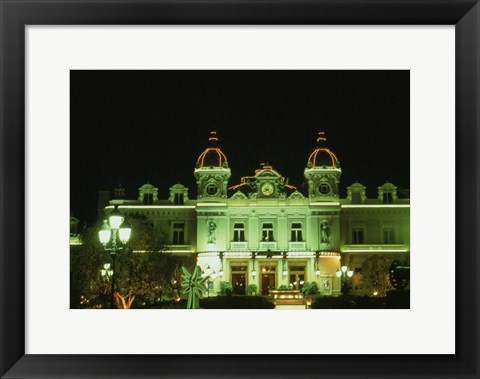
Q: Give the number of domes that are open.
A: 2